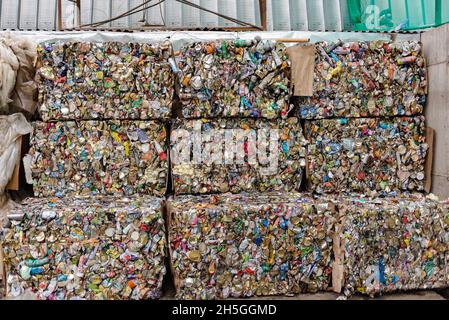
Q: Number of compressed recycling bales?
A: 9